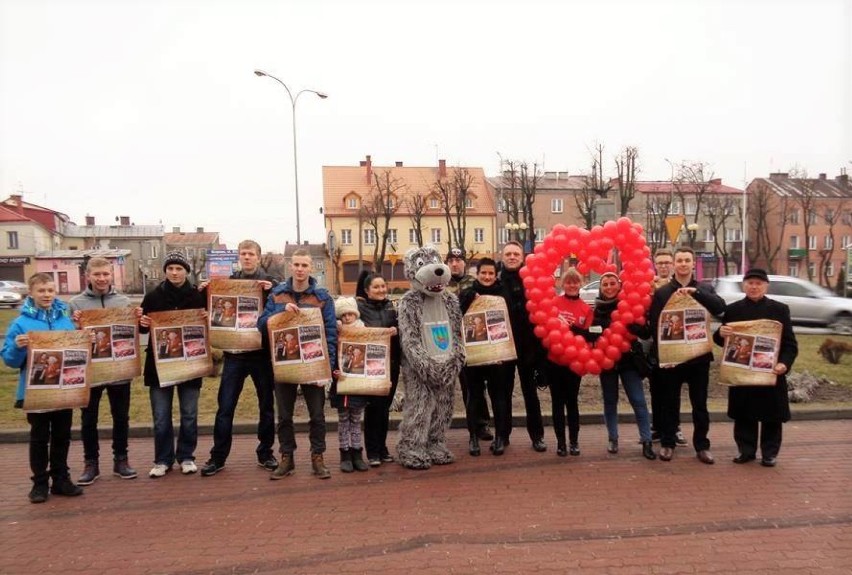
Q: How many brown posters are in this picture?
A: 9